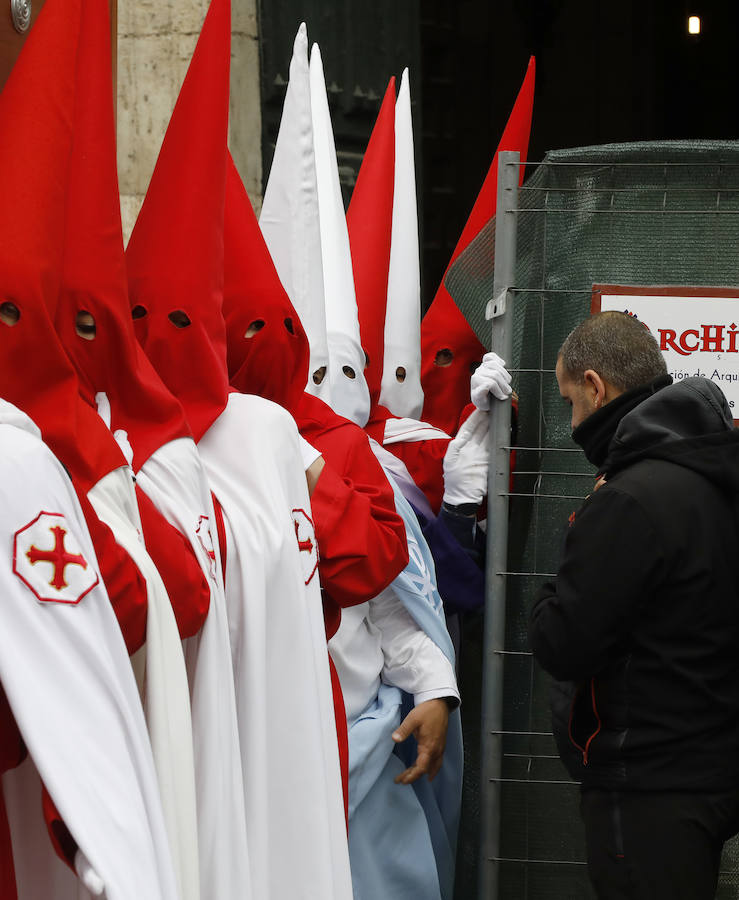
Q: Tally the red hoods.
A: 6